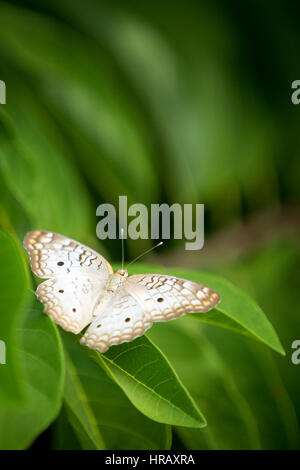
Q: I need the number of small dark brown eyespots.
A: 6